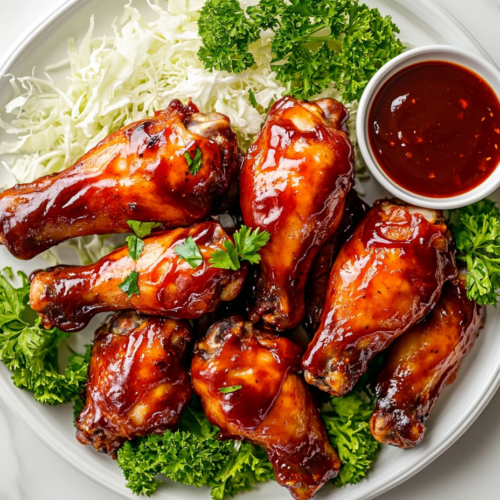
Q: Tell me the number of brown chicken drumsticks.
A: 7